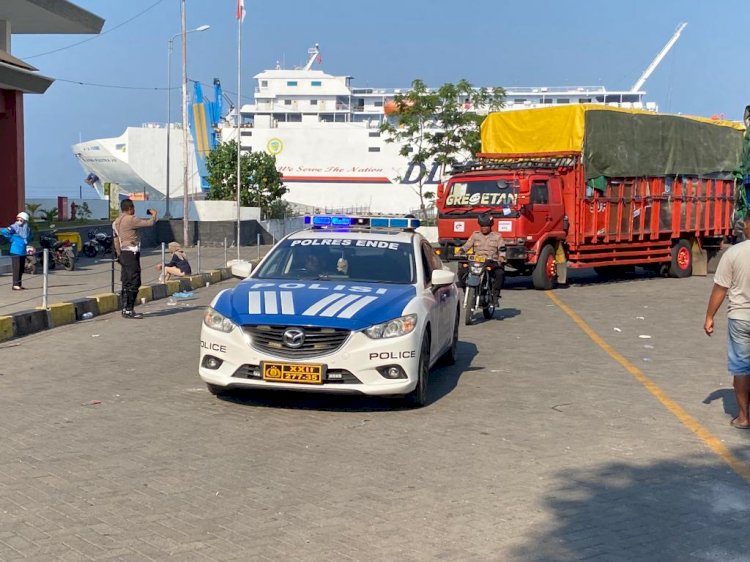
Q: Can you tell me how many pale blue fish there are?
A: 0